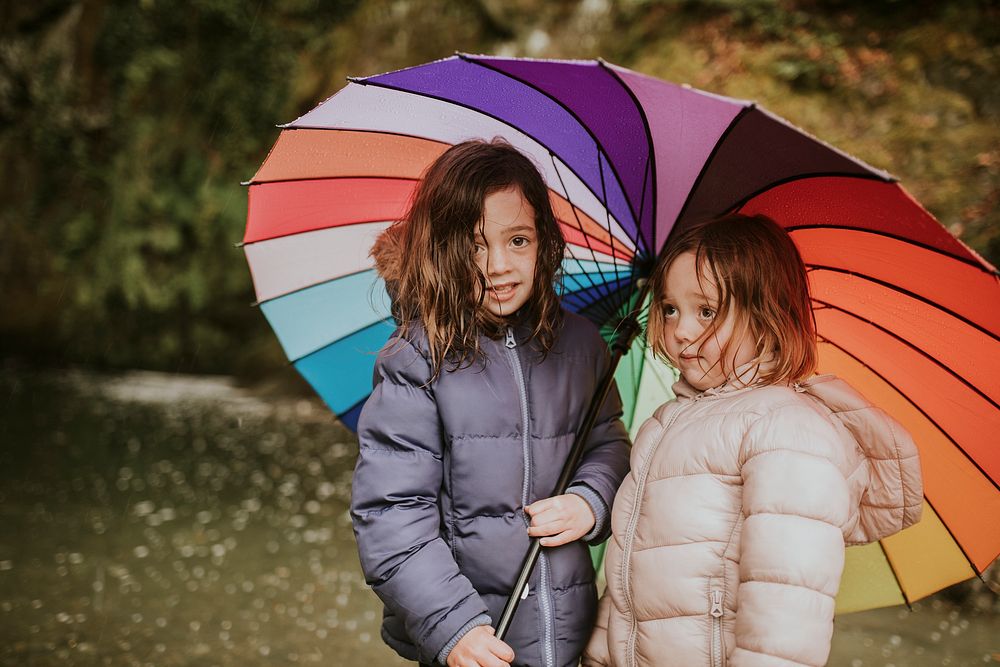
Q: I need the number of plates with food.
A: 0